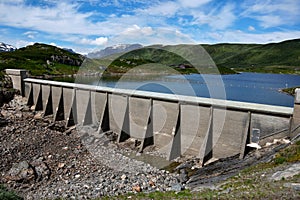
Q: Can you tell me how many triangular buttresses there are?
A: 12